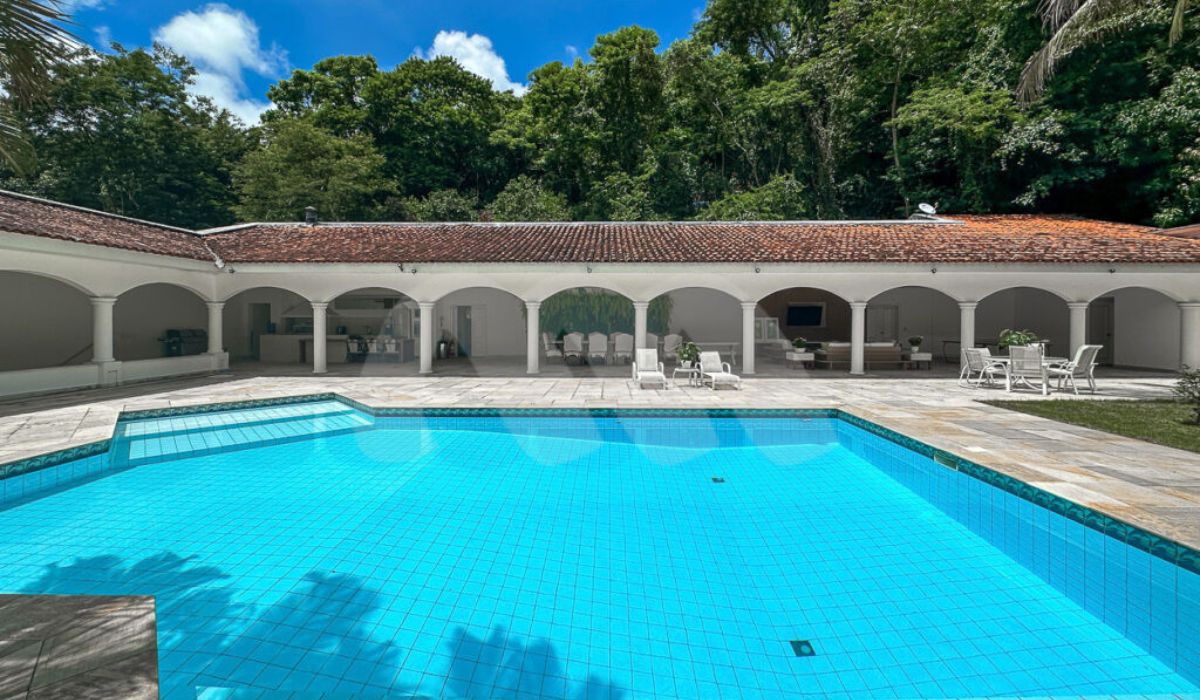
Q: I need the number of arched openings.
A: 11